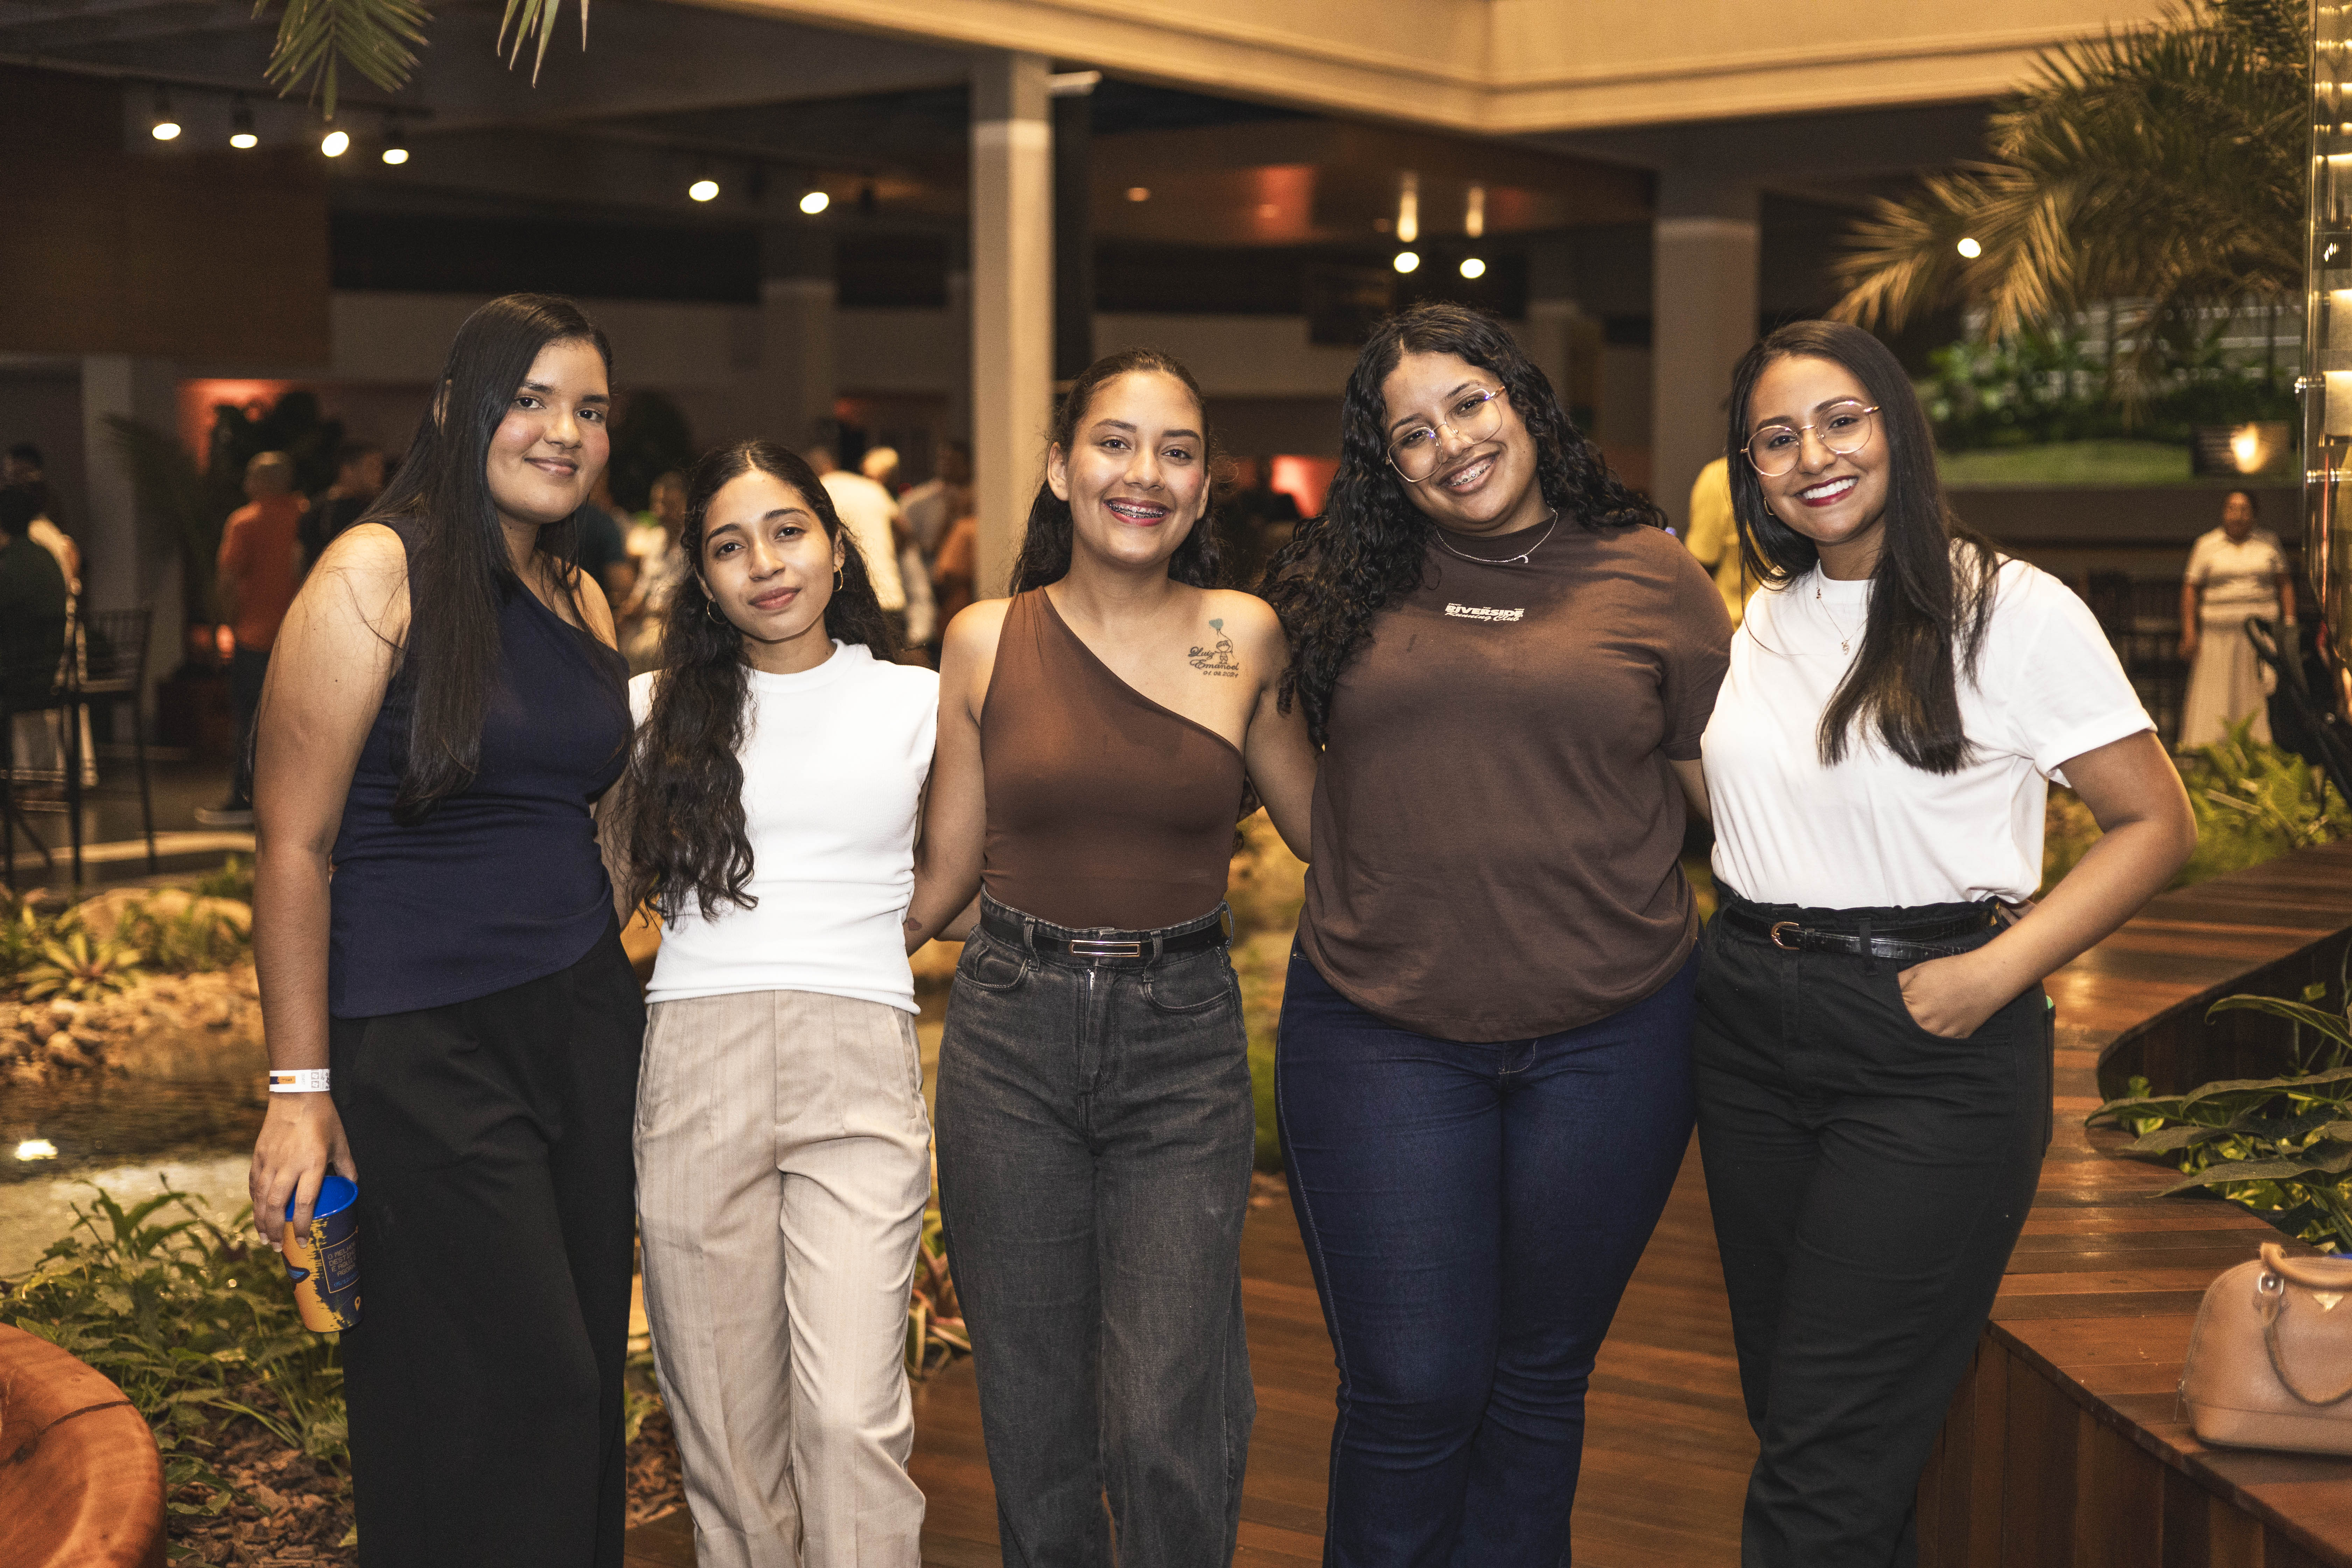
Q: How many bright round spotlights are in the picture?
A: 9